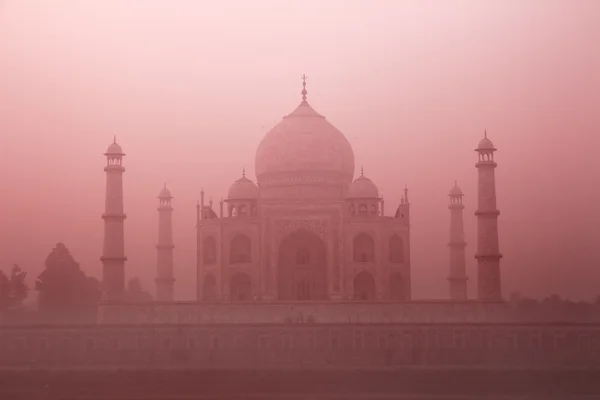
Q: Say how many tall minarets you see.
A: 4